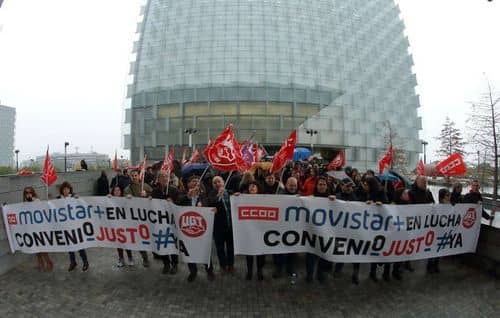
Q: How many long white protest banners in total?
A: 2